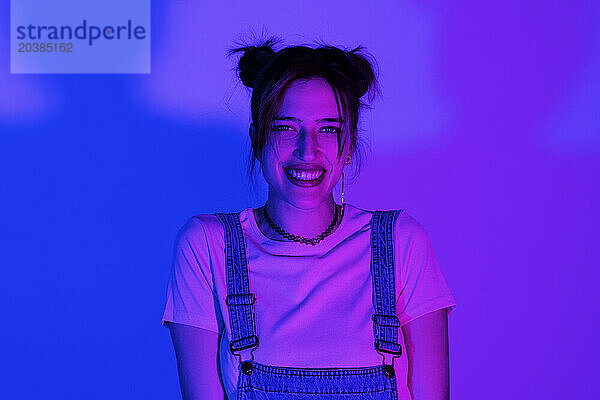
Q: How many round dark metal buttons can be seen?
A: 2